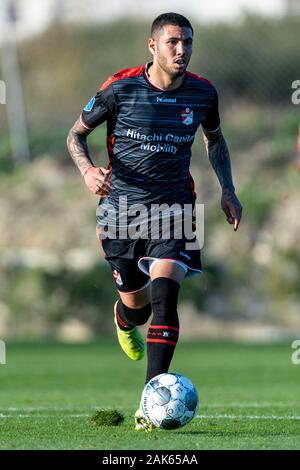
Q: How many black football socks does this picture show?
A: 2